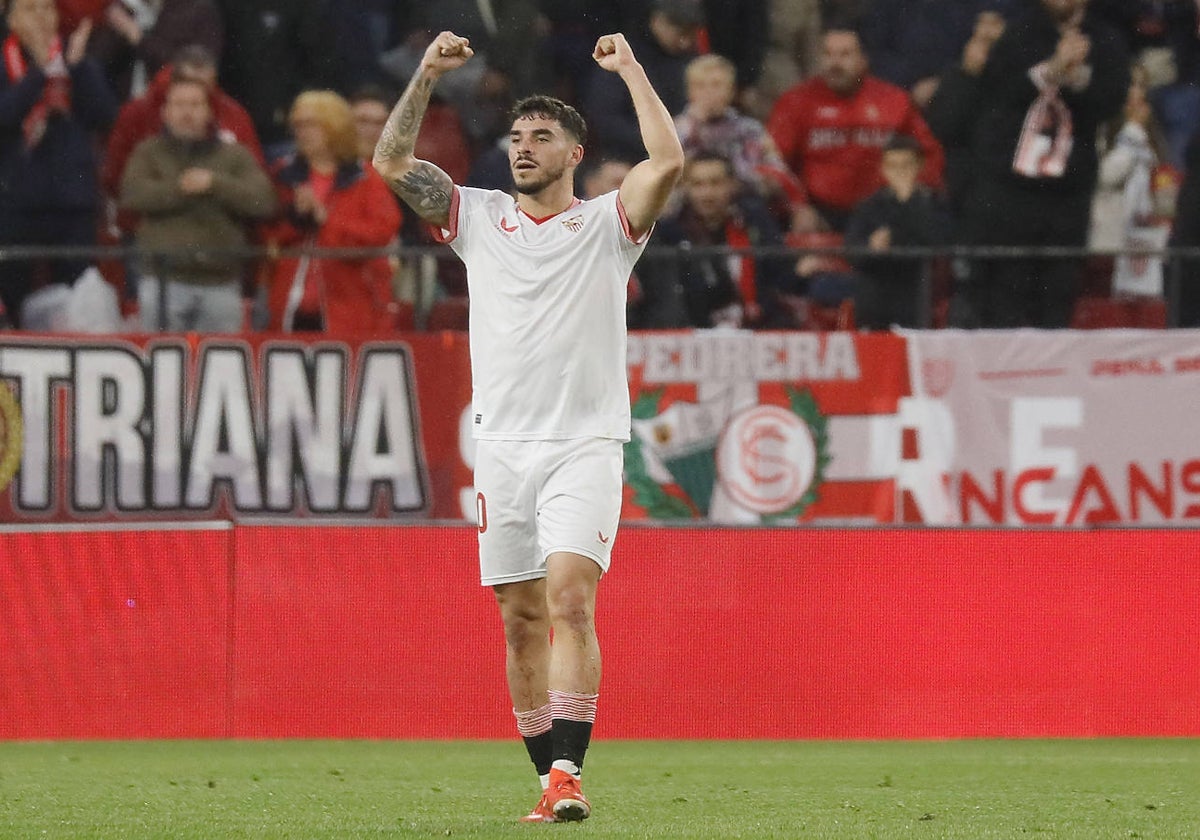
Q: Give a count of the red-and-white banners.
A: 3